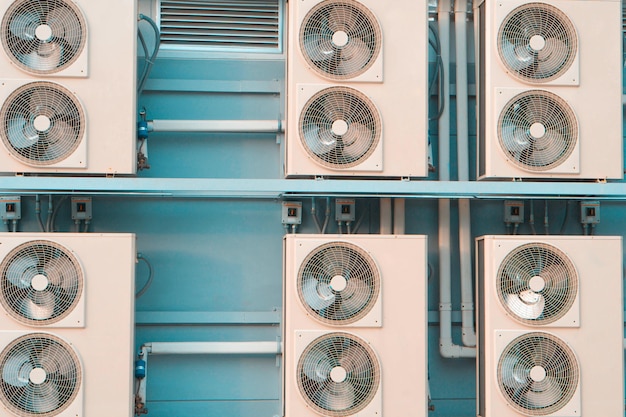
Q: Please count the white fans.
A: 12